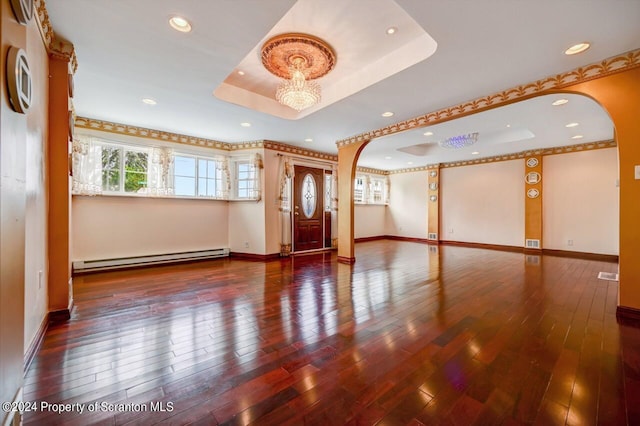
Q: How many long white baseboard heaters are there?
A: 1